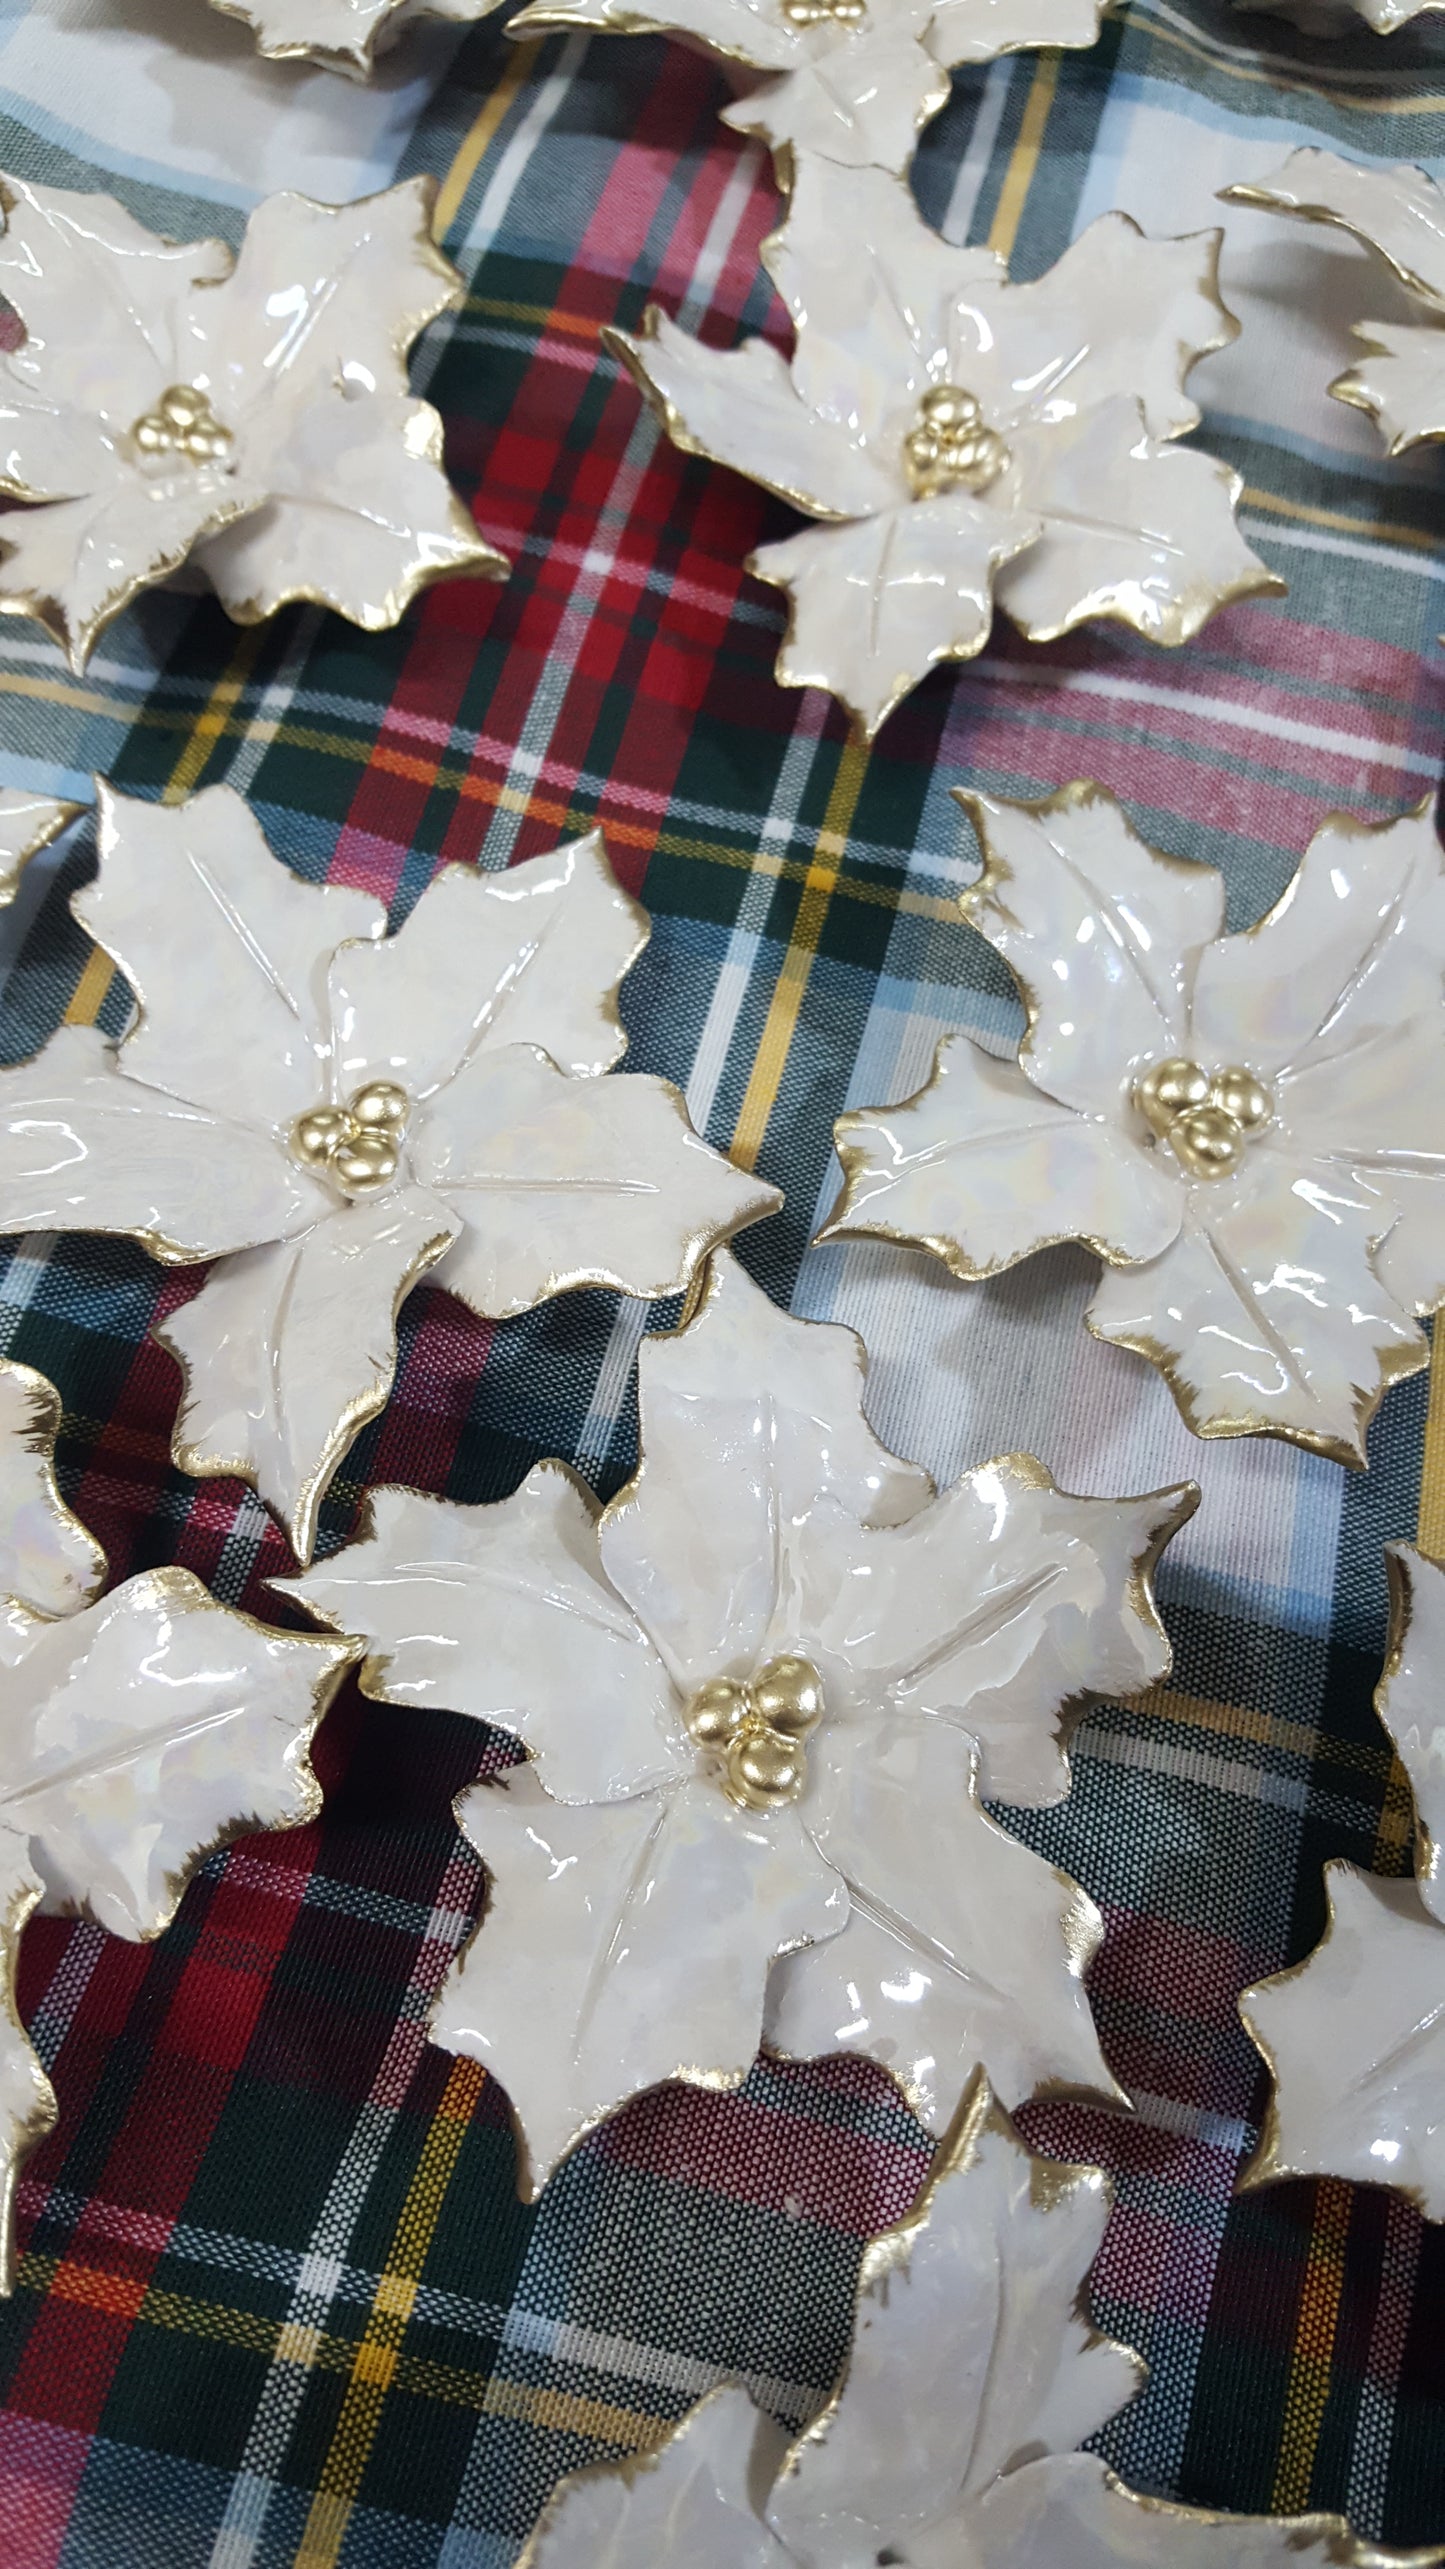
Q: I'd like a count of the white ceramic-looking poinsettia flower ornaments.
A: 13